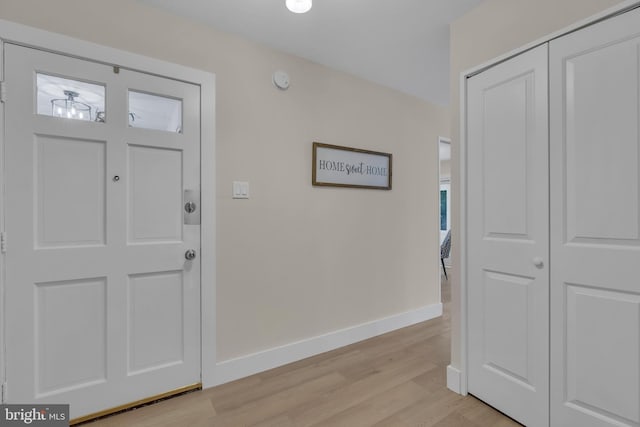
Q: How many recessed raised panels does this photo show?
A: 8